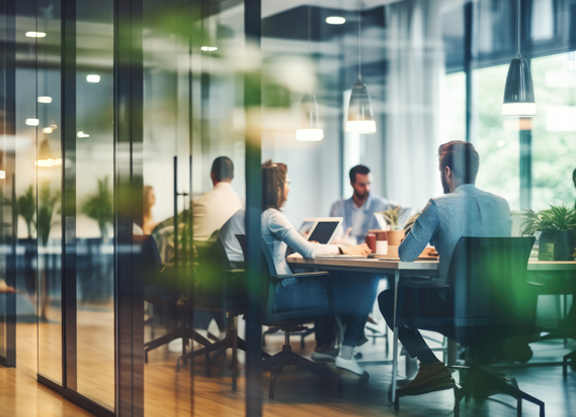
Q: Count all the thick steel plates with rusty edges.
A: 0